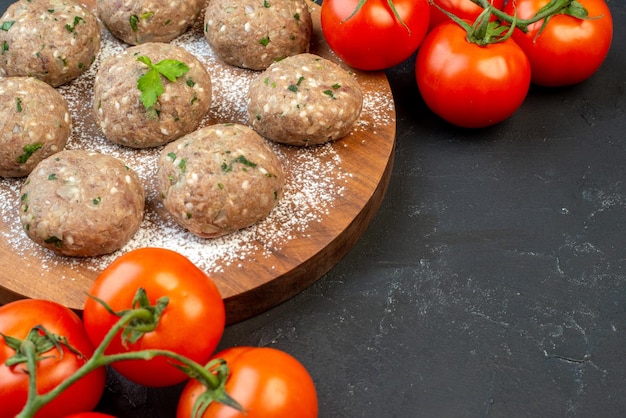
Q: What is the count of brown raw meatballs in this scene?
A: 8